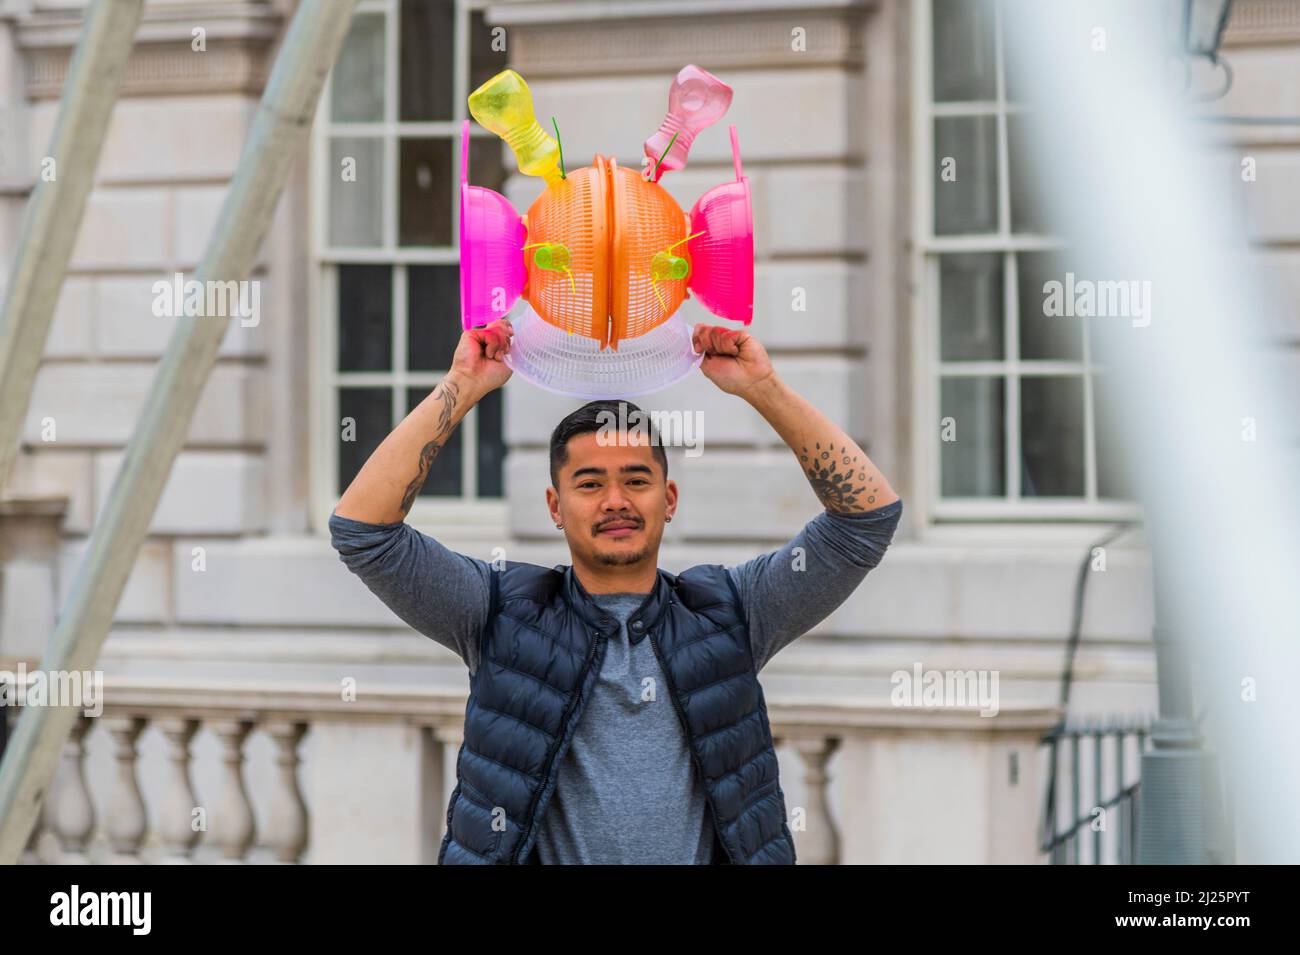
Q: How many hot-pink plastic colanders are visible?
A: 2